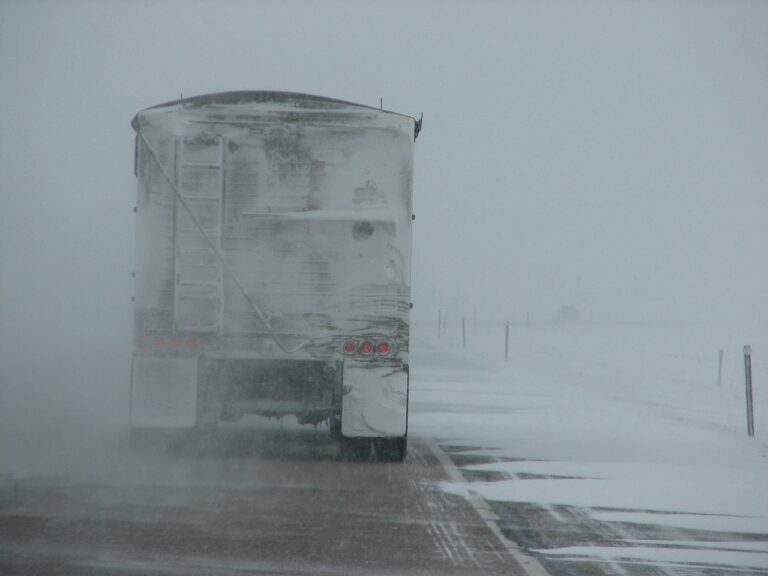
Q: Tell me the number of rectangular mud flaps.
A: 2